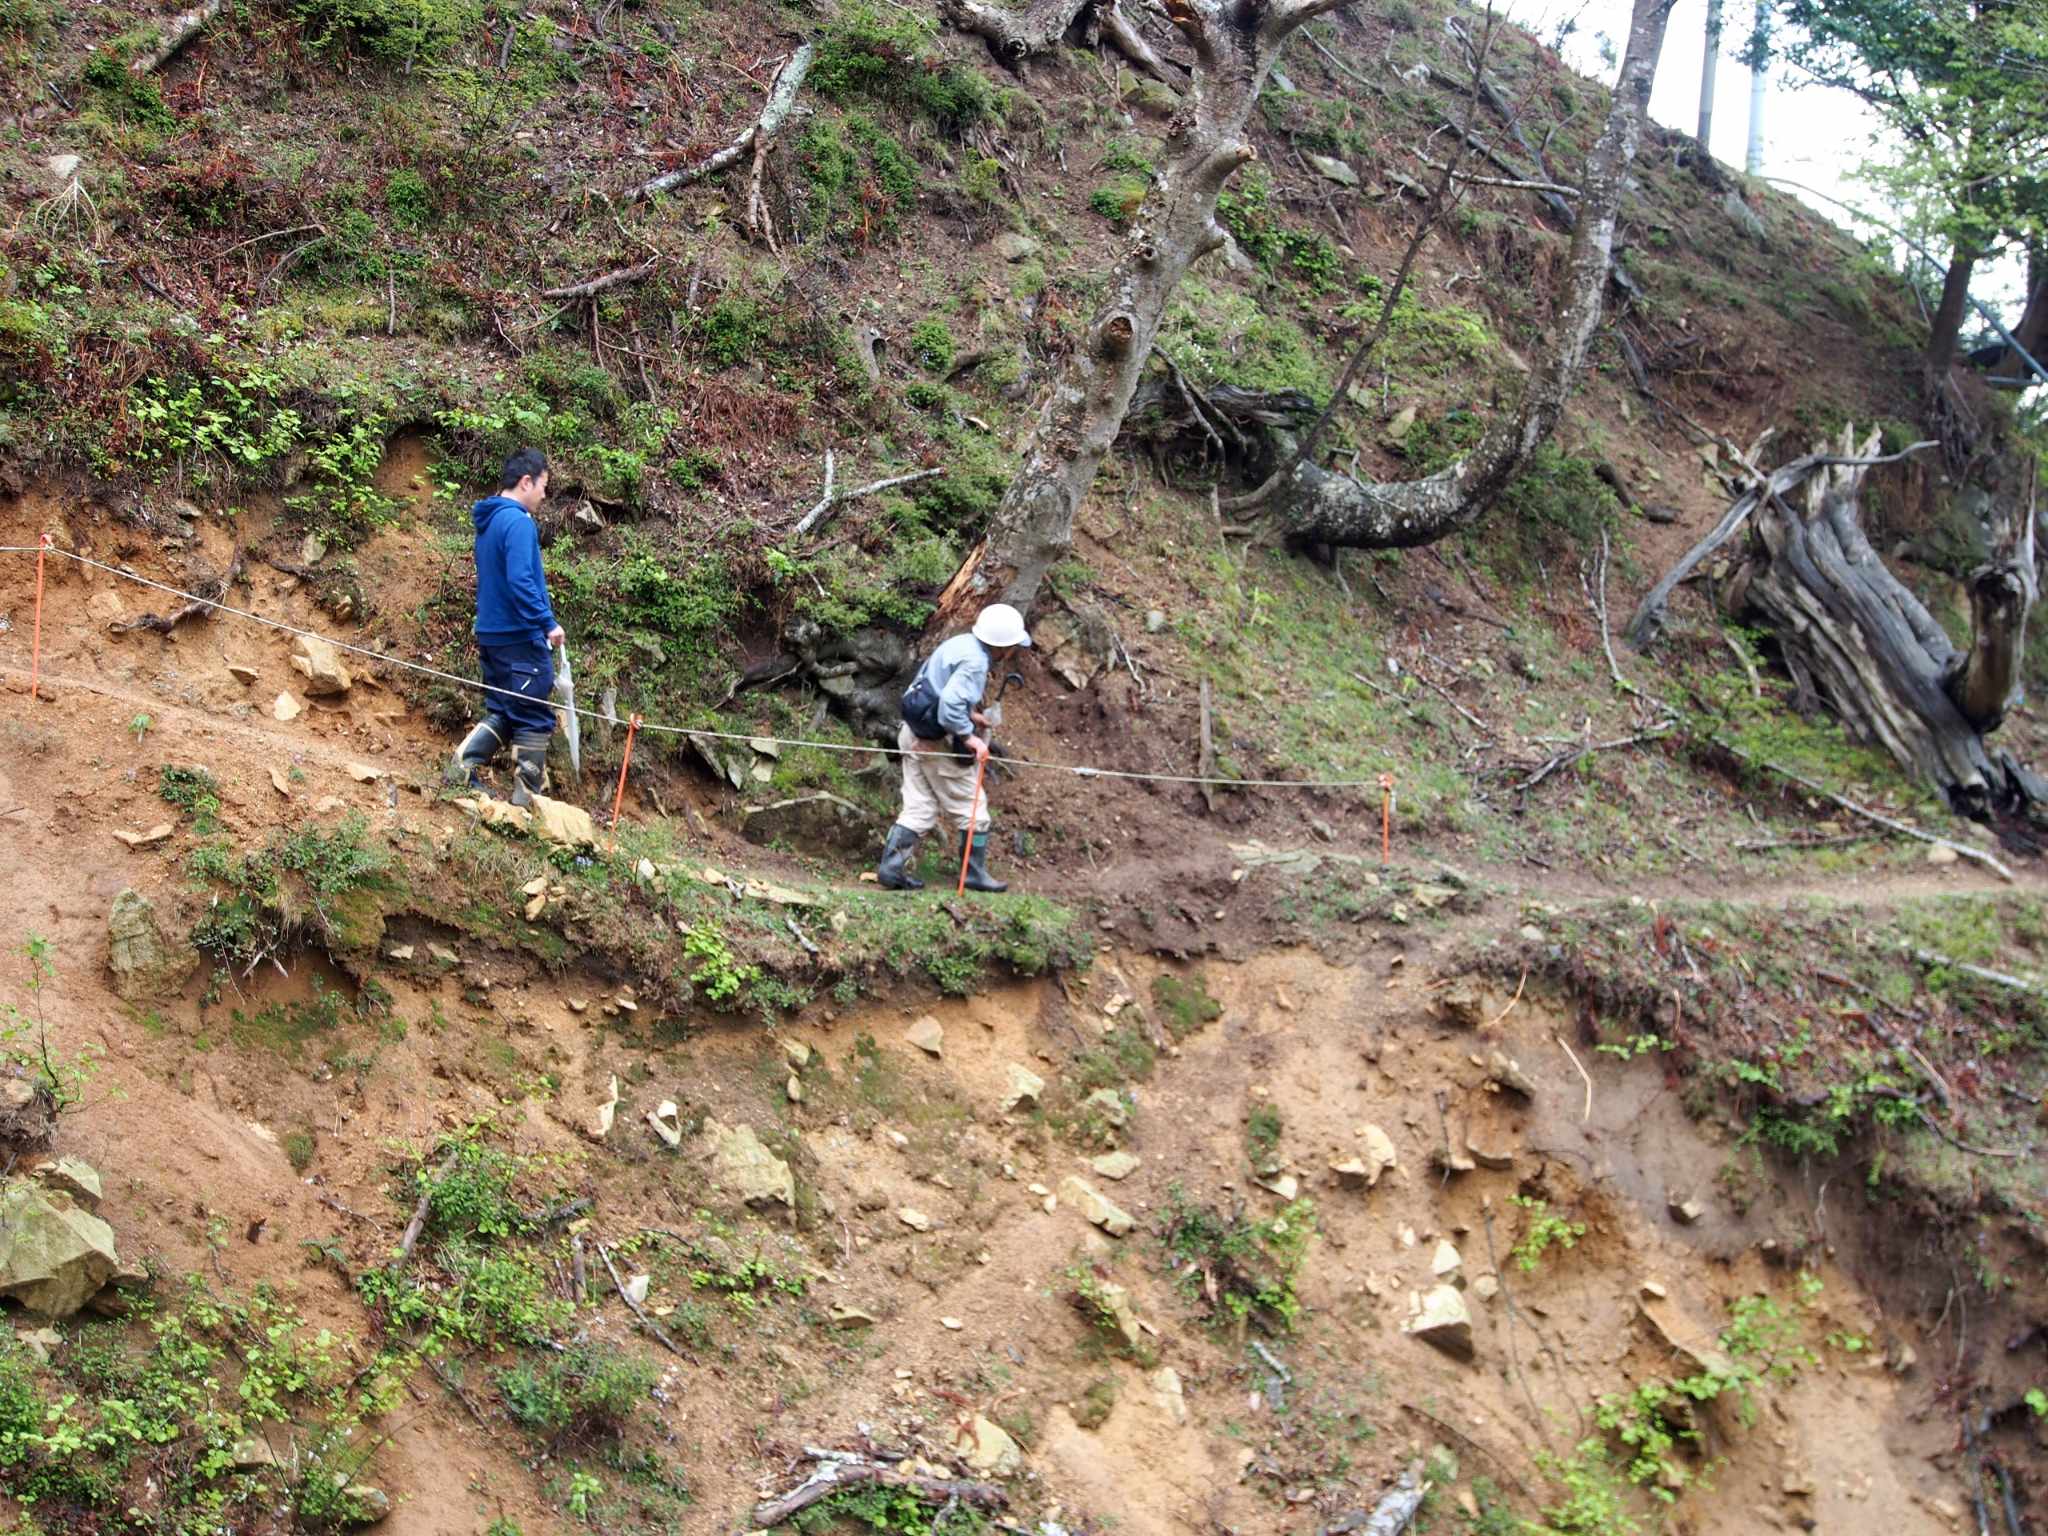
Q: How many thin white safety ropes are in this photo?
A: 1